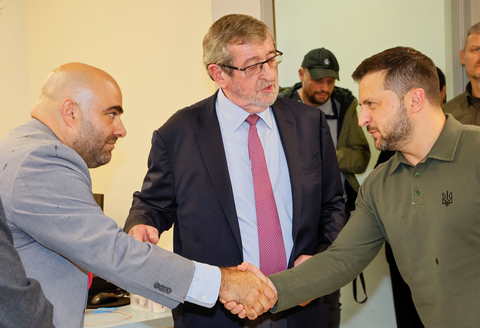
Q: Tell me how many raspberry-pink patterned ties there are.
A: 1